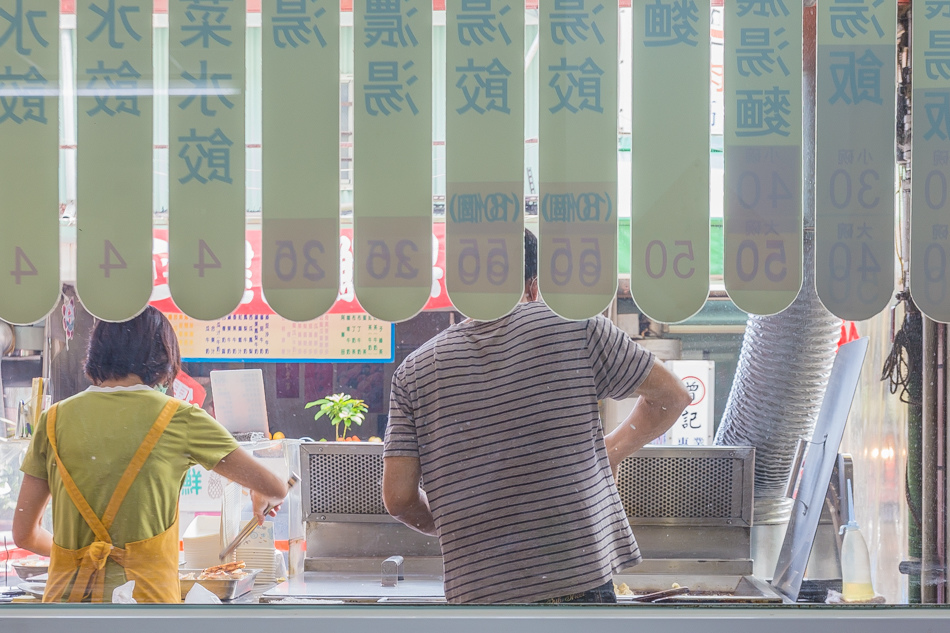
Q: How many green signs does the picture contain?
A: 11